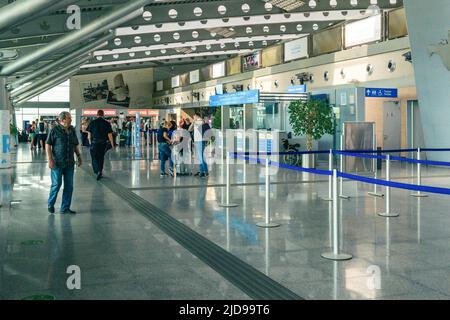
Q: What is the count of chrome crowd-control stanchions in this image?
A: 6